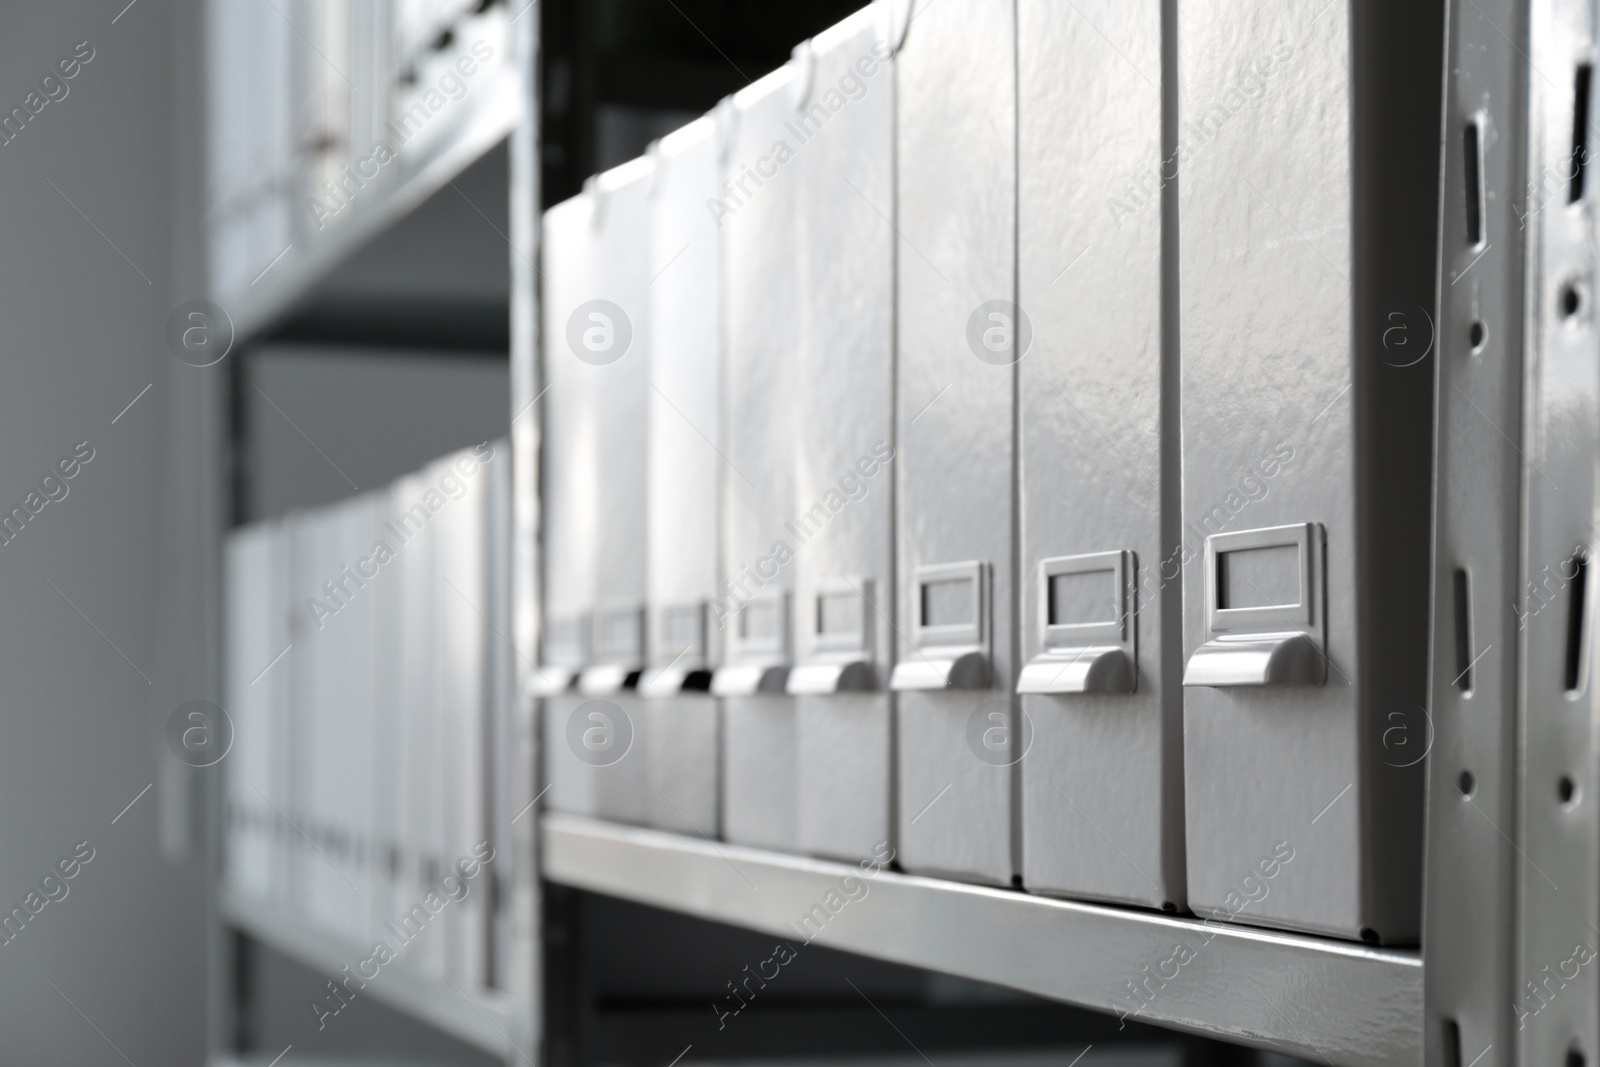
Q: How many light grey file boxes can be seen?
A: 8